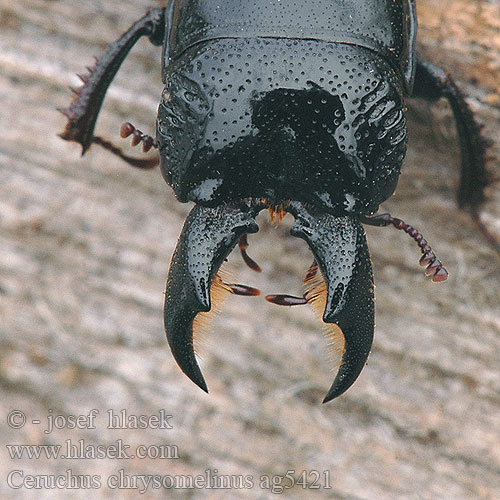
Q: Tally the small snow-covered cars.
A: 0